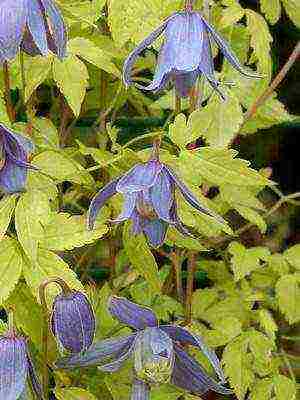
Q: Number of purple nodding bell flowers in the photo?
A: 7